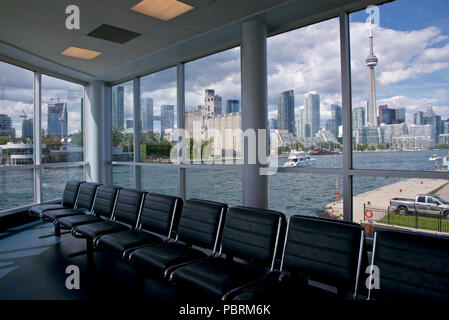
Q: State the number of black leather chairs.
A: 9